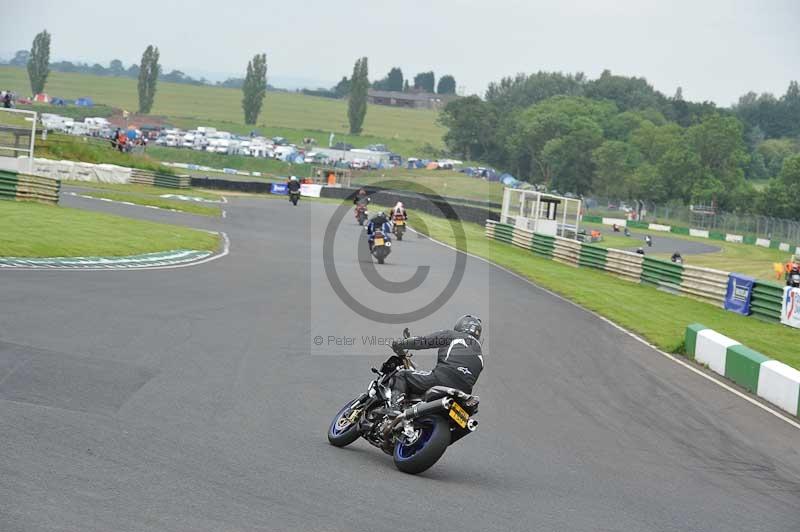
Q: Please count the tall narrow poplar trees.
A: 4